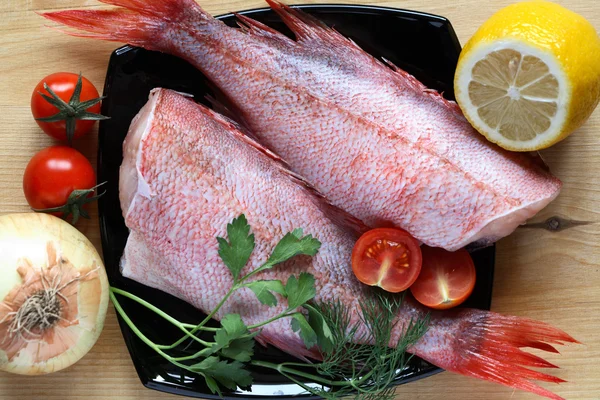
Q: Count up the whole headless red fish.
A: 2